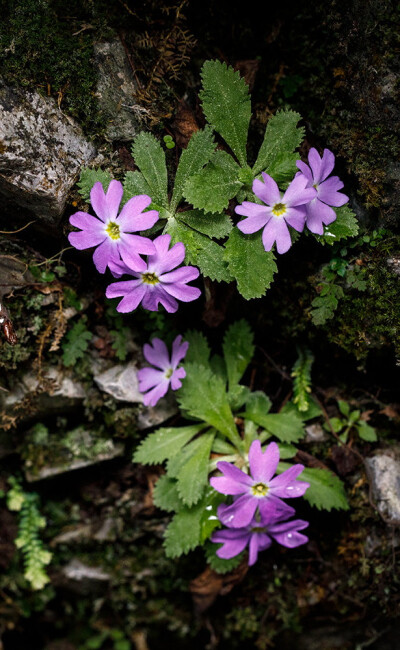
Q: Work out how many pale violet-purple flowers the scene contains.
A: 7